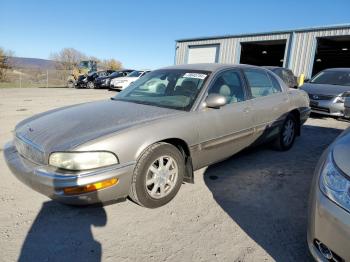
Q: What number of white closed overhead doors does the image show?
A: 1